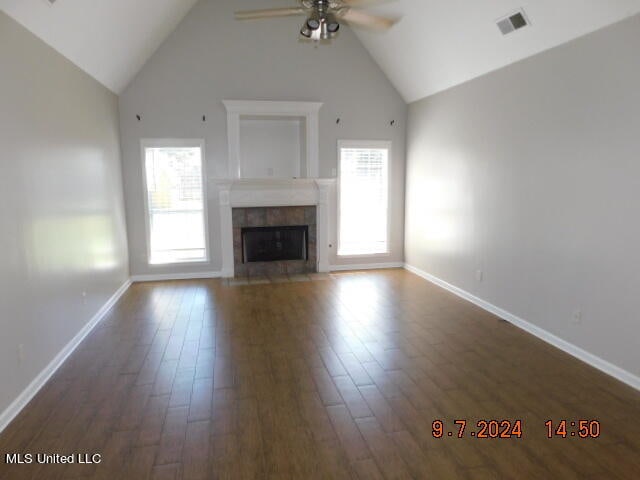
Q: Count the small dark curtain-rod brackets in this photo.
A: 4